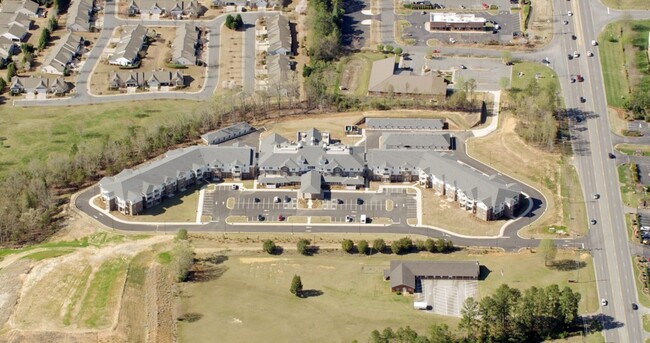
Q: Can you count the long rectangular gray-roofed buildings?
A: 3